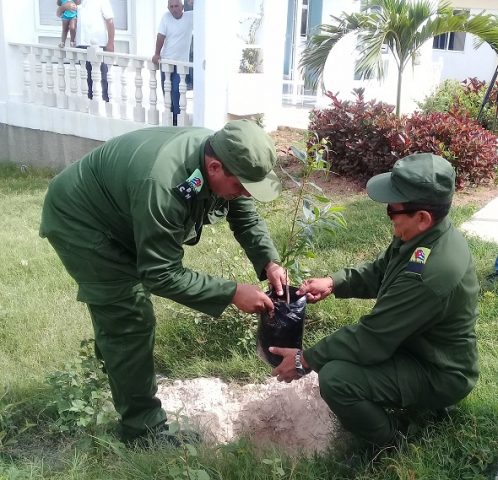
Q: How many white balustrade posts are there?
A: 13